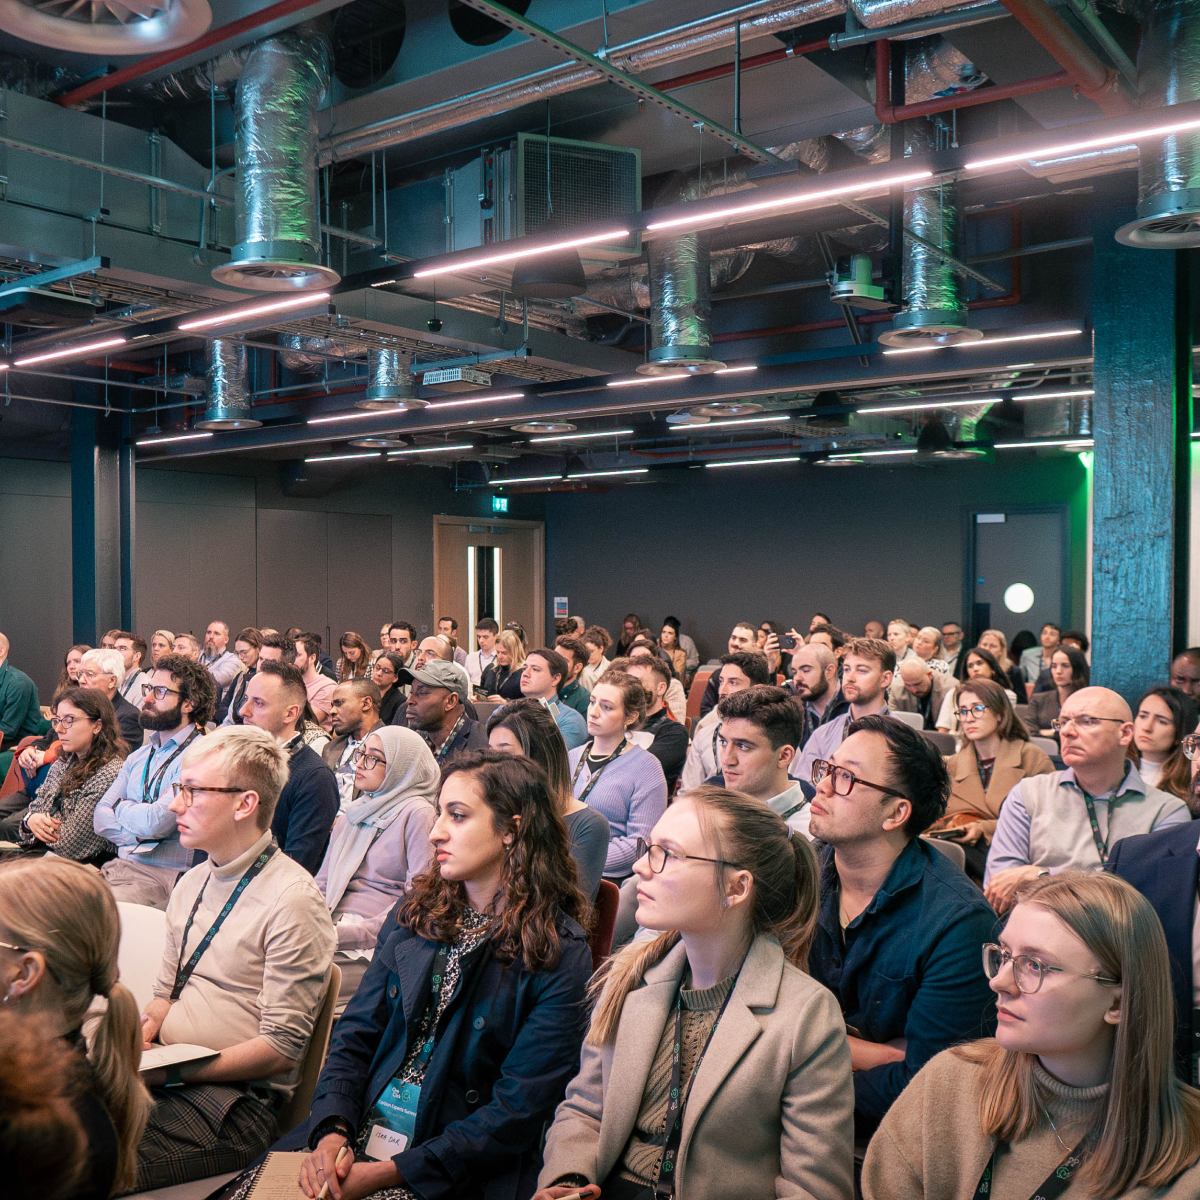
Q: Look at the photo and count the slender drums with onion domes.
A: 0